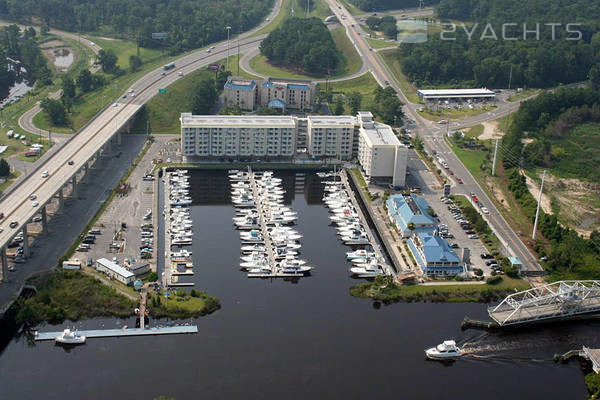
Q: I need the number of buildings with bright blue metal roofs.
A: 2